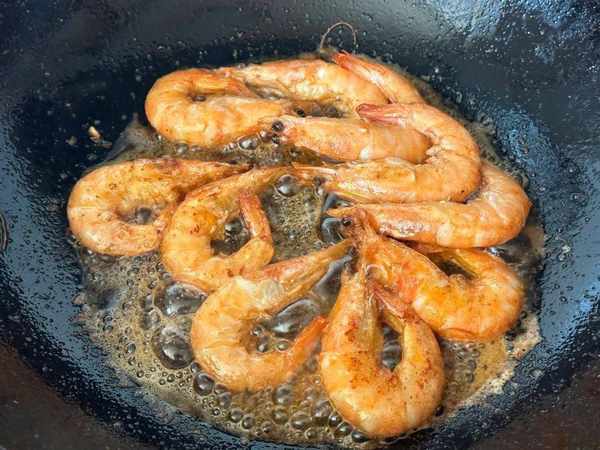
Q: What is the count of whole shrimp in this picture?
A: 10